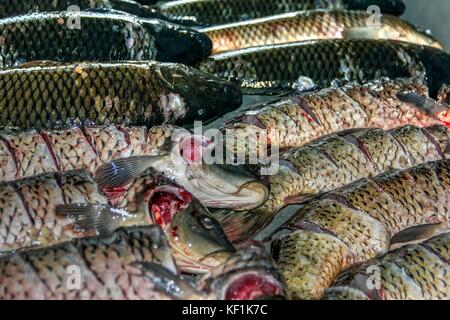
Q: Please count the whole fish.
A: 6